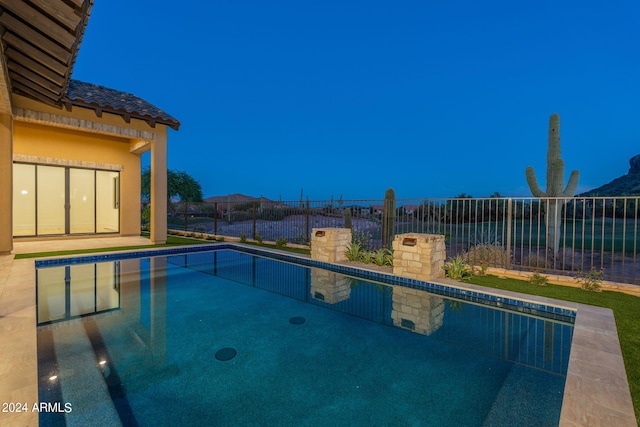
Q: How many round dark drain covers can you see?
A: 2